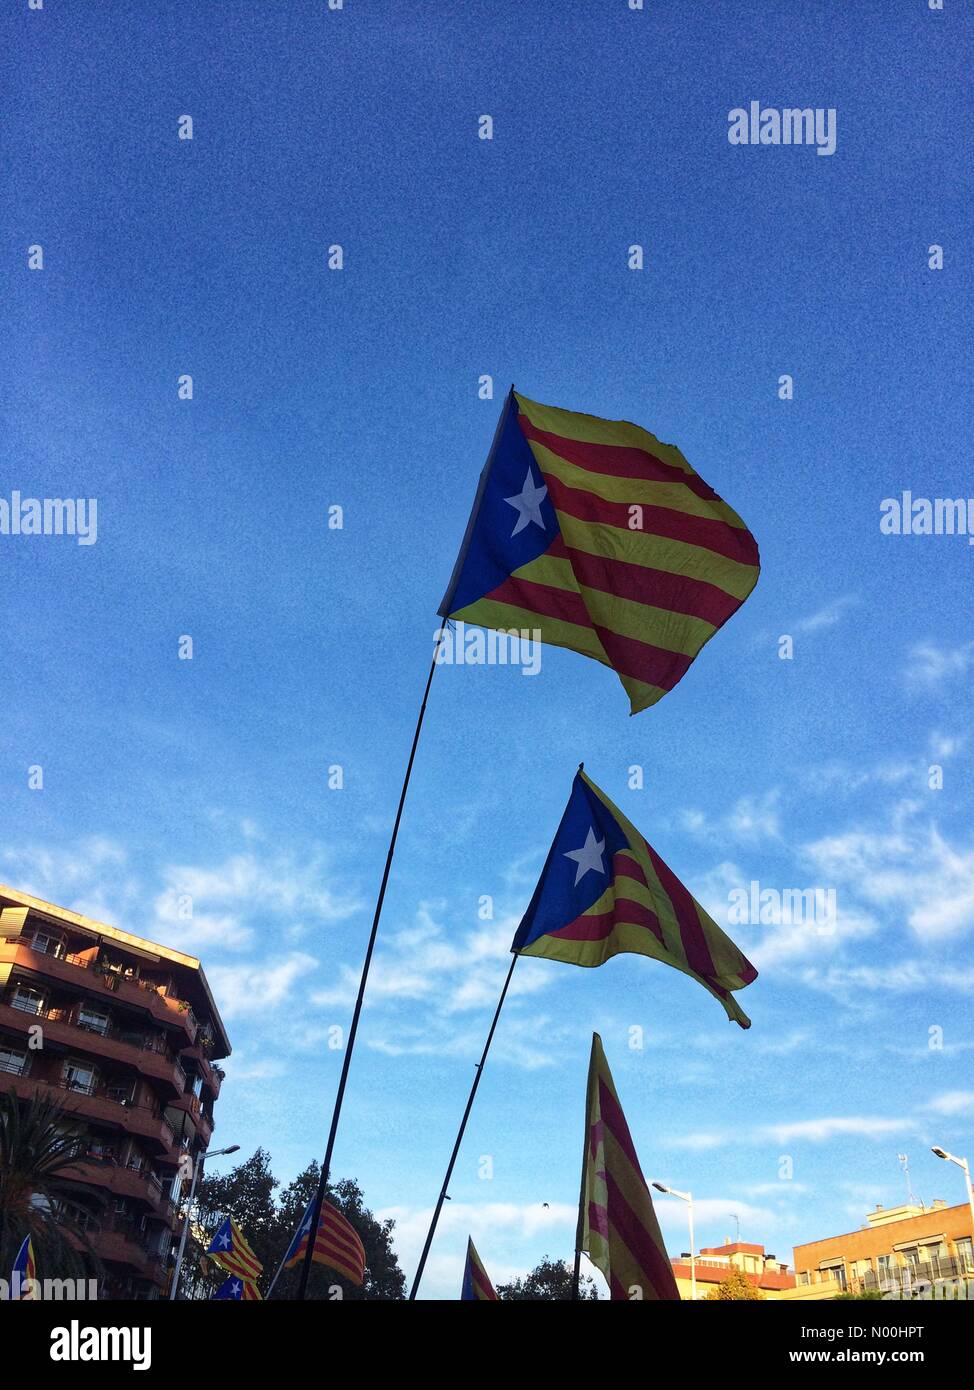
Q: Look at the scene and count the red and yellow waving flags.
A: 8